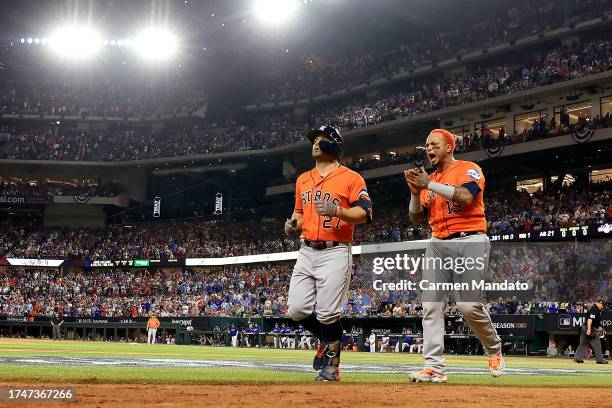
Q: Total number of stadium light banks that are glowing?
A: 3